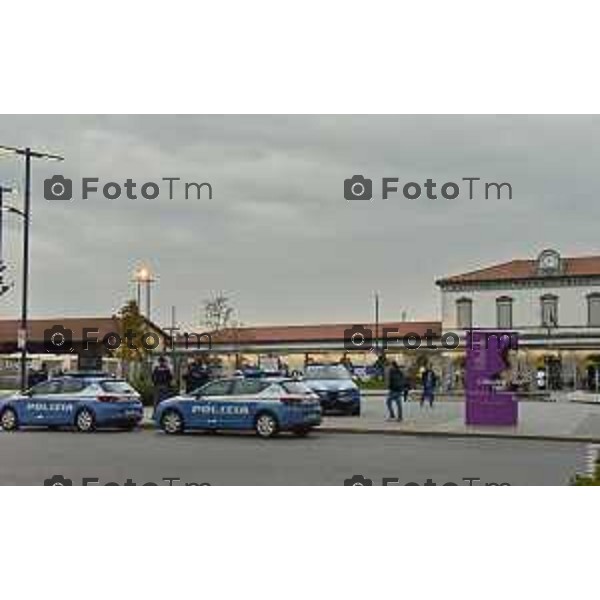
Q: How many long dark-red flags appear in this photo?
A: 0